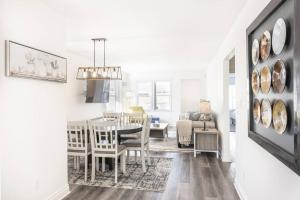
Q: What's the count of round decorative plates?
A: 9